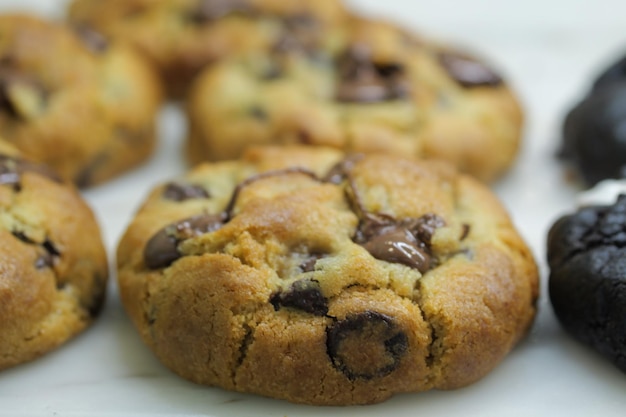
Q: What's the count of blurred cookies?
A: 4